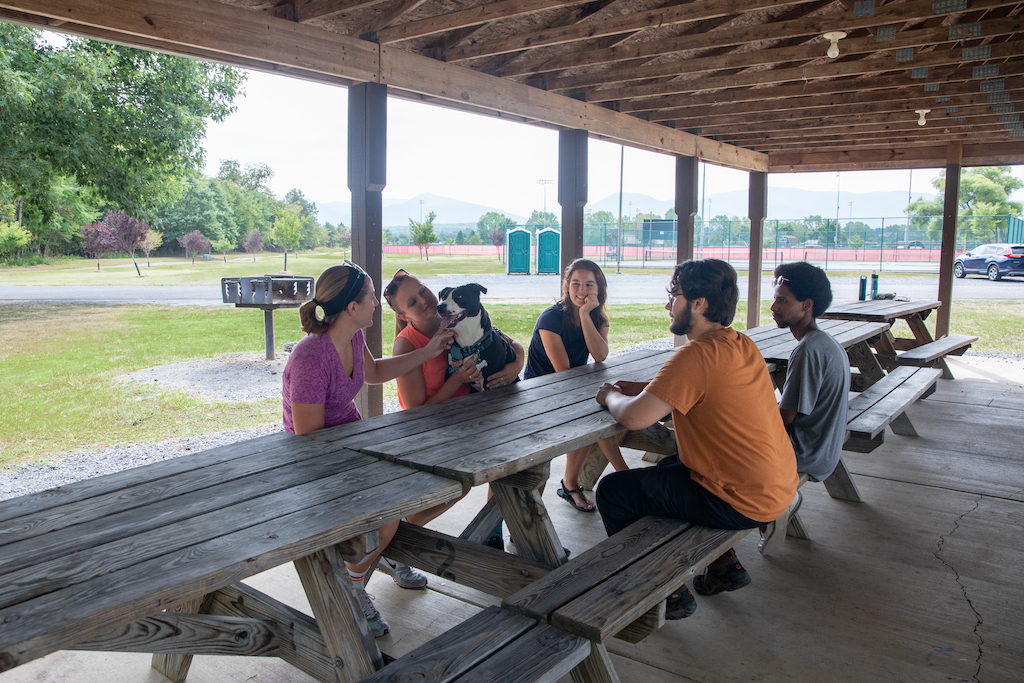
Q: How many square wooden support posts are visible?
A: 5